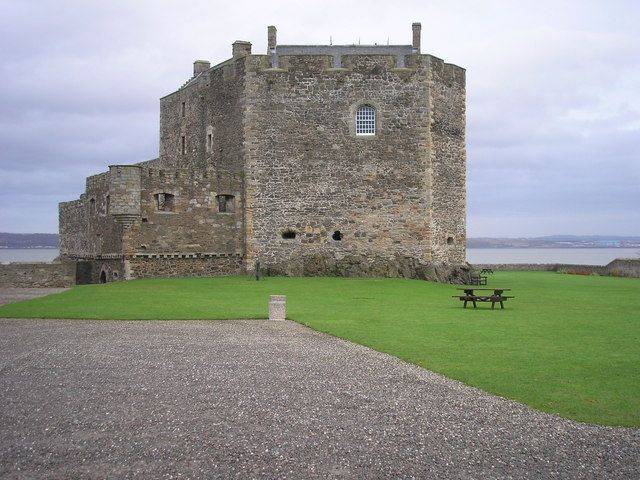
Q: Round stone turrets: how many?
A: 1